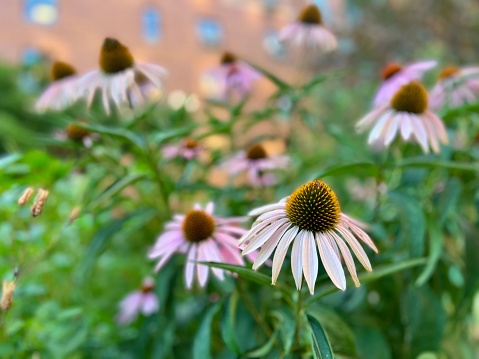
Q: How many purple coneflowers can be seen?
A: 13